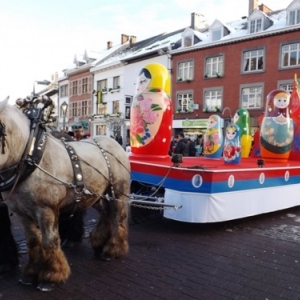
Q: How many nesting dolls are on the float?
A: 5